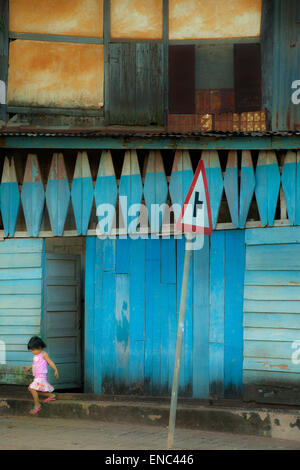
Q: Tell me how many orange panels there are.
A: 4